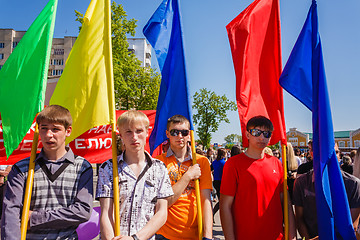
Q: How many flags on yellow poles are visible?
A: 4